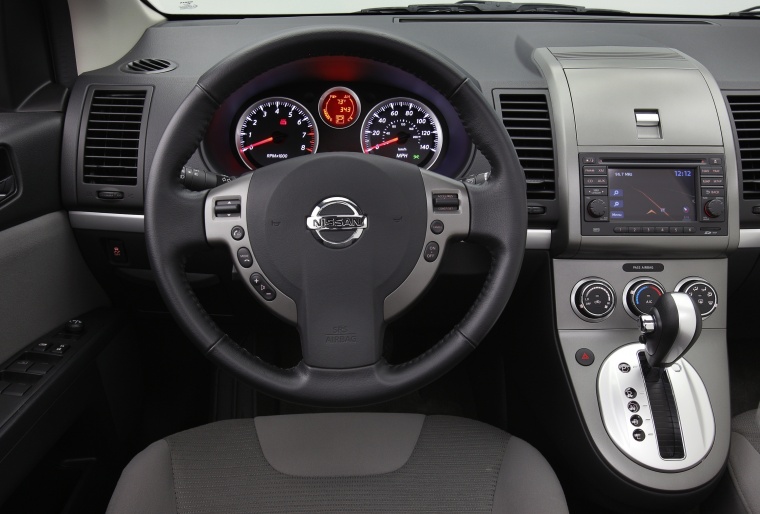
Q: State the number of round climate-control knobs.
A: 3